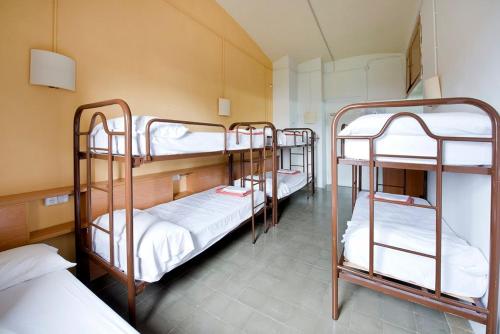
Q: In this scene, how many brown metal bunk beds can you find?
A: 3